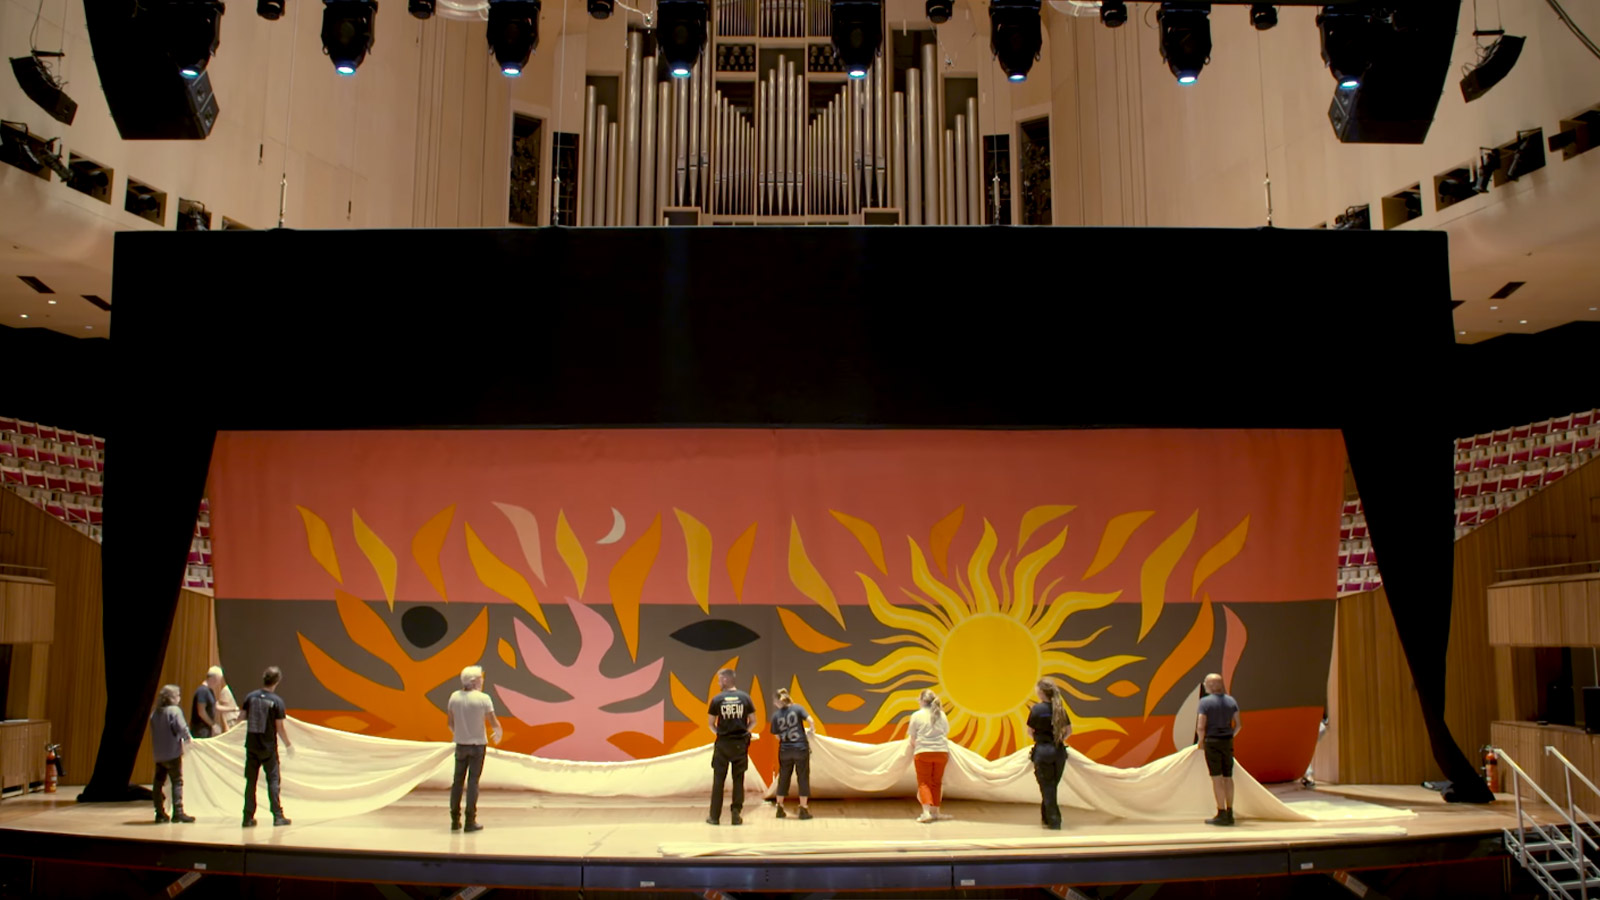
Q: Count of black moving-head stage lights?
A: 8